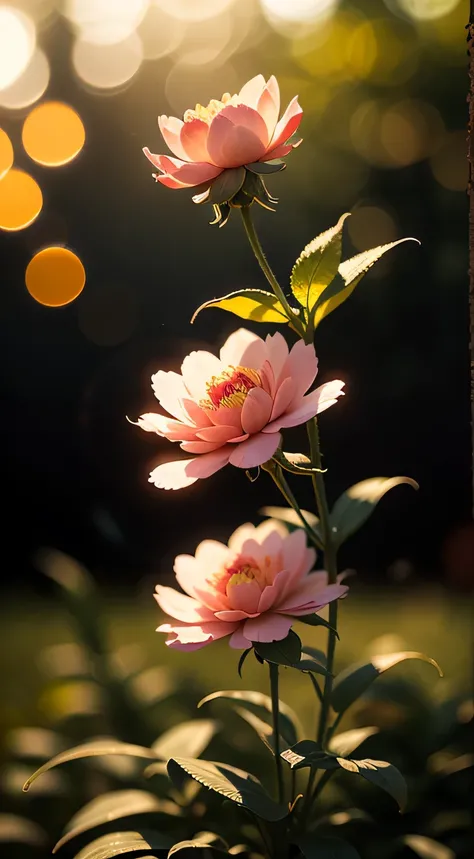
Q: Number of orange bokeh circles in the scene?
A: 4